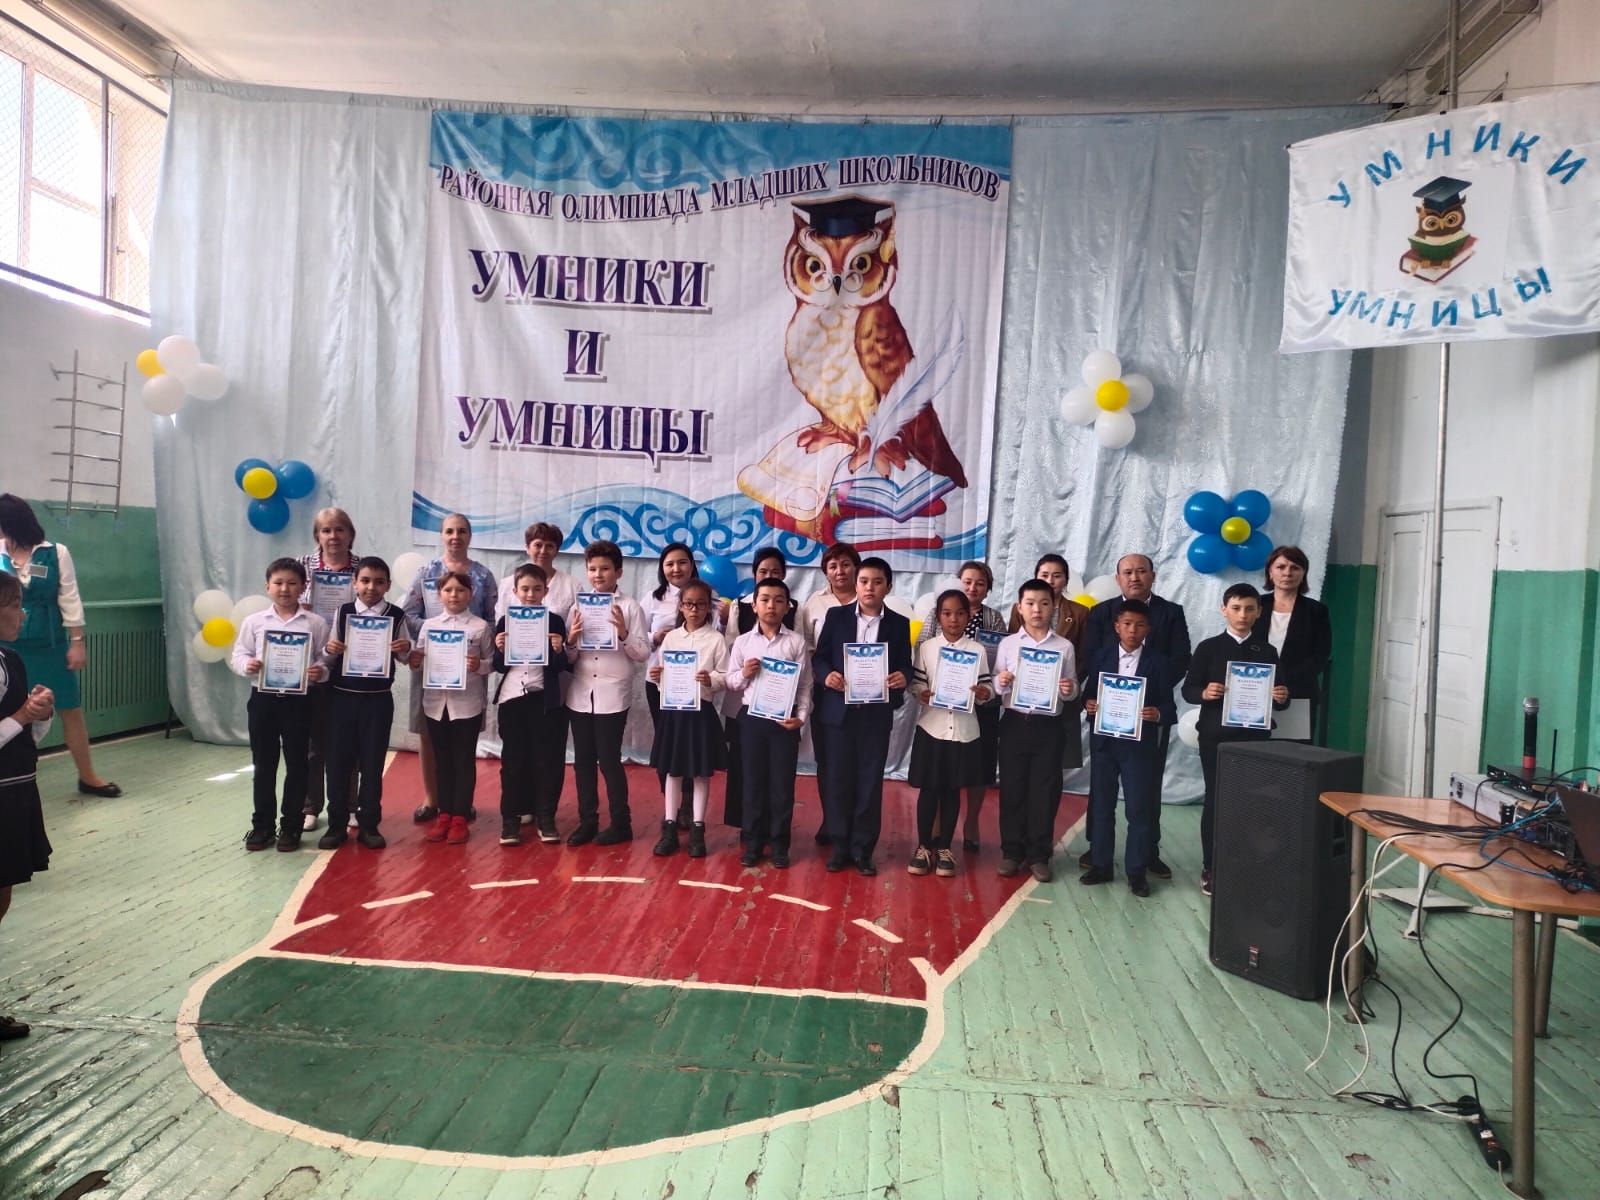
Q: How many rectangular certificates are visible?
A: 15